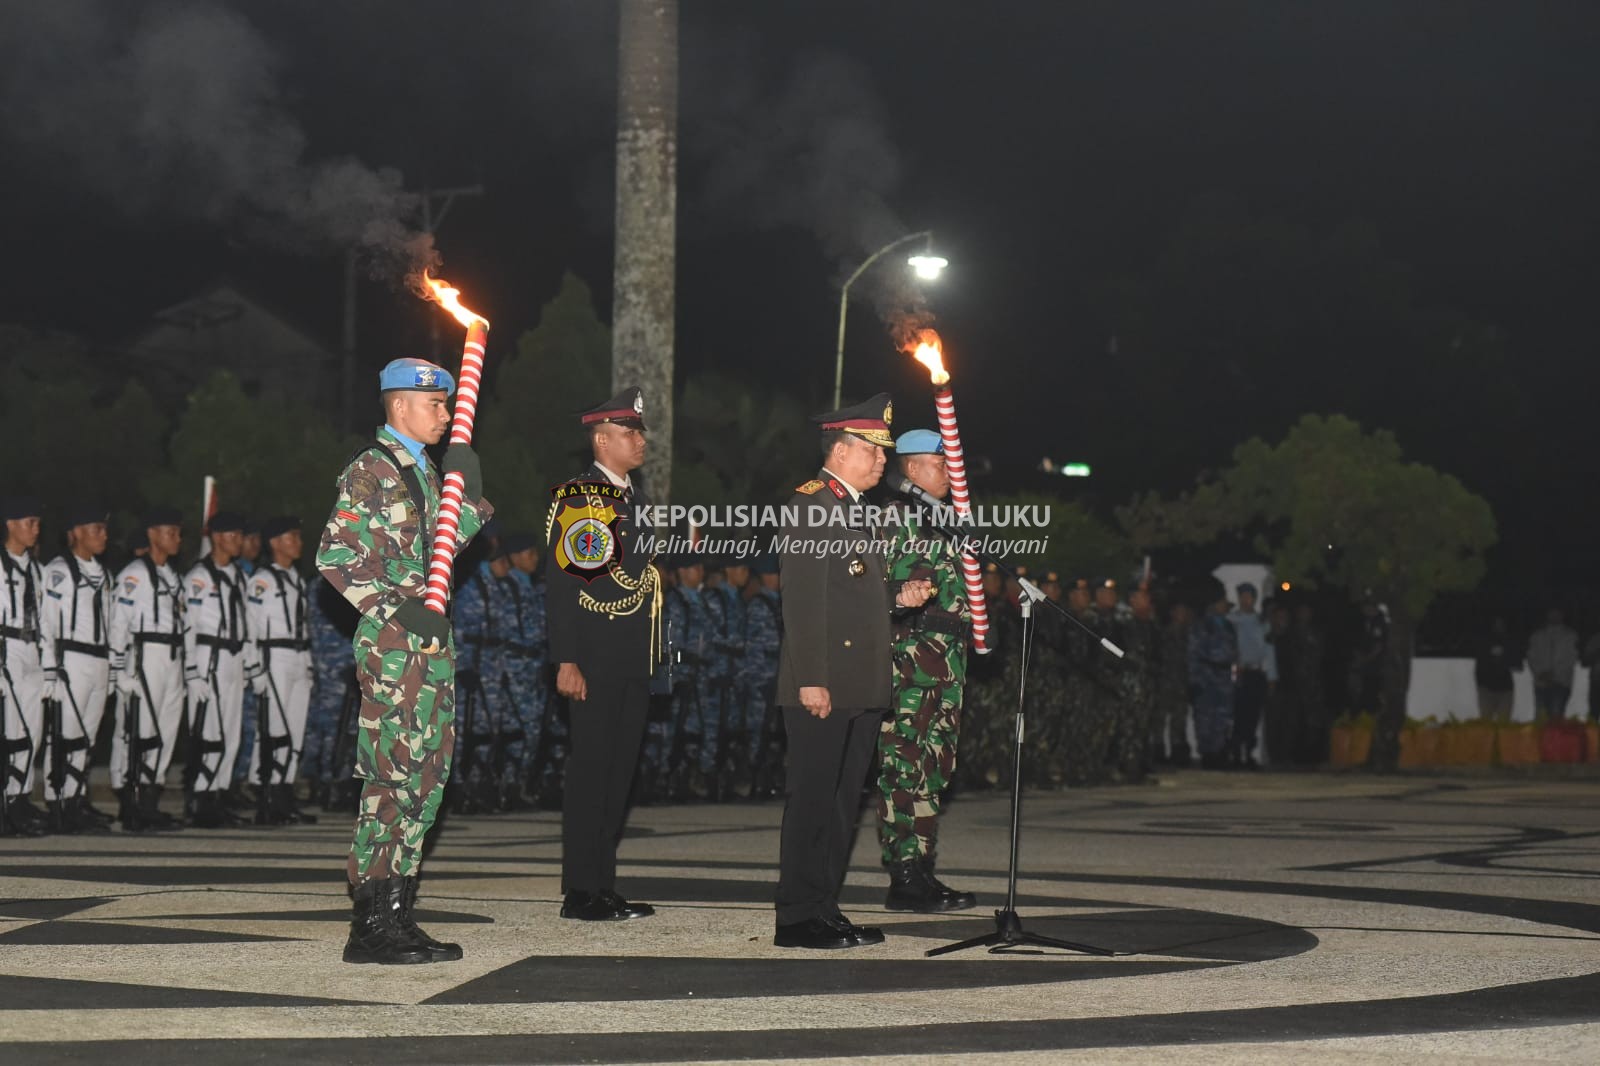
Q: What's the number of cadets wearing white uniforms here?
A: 5